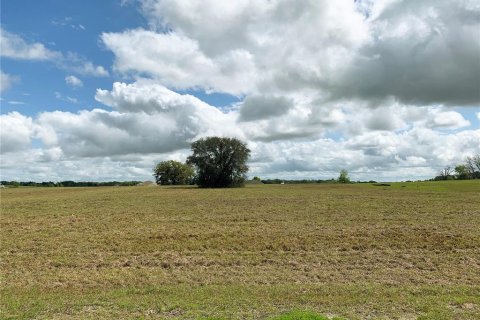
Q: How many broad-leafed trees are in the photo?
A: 2